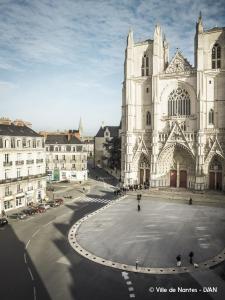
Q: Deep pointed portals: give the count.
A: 3